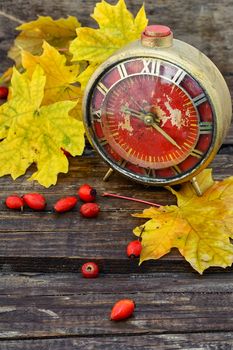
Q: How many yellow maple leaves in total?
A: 5